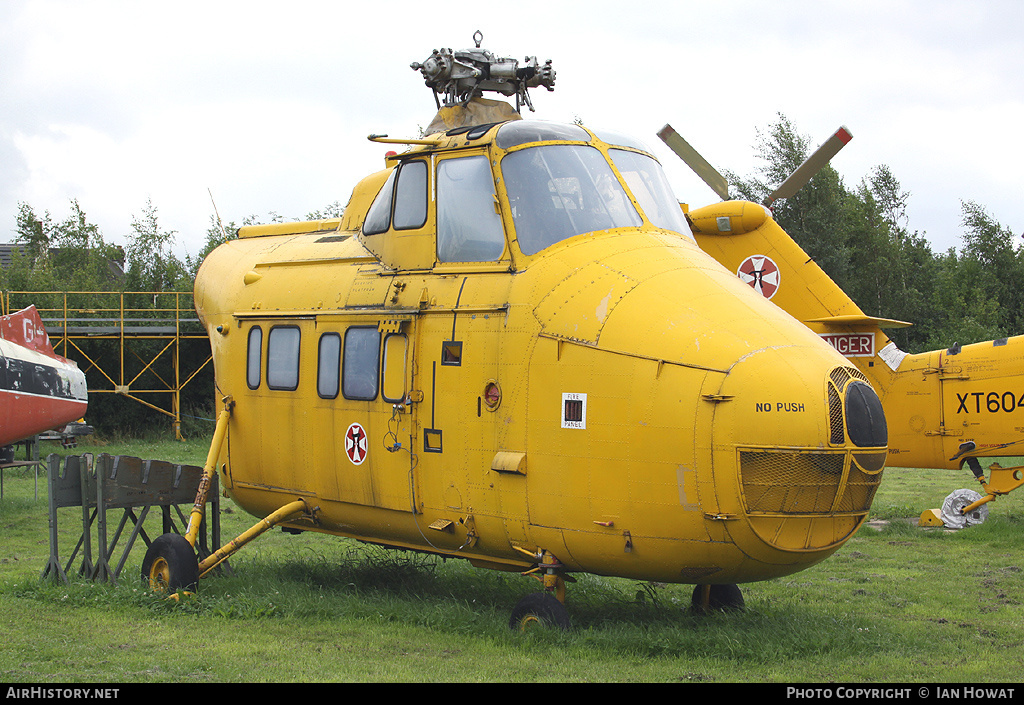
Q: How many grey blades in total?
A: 2